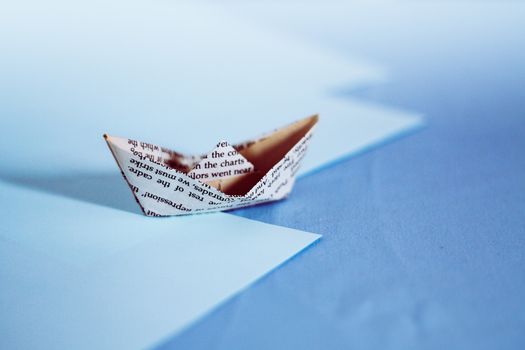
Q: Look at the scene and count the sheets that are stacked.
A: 3